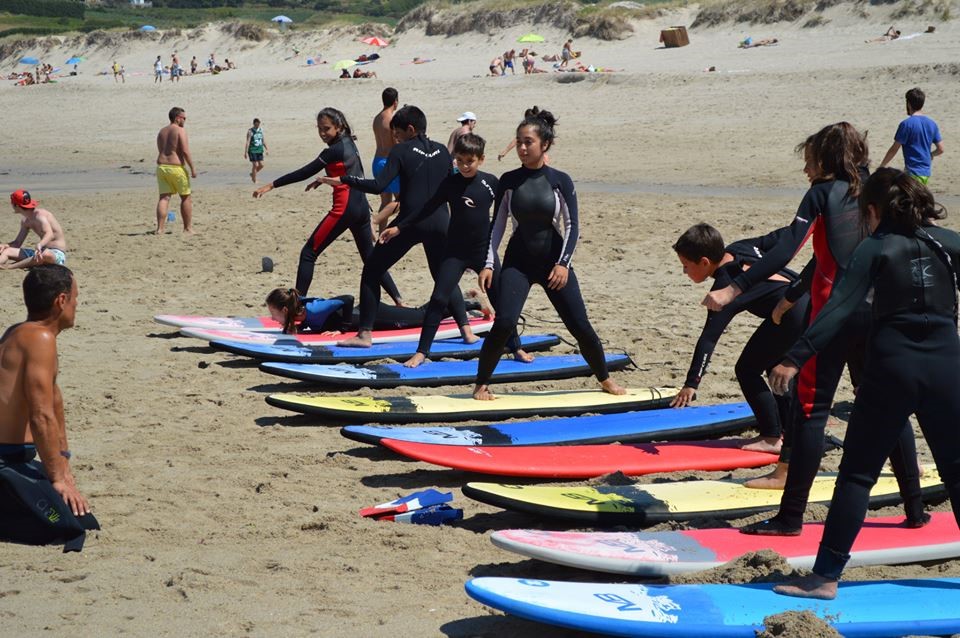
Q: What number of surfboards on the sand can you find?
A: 10